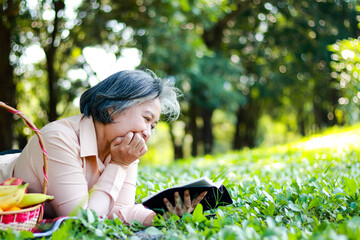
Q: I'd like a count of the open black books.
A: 1